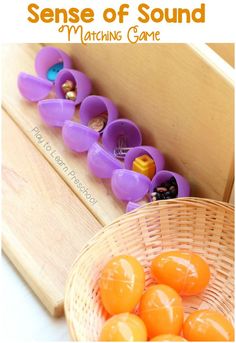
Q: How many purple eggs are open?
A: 6